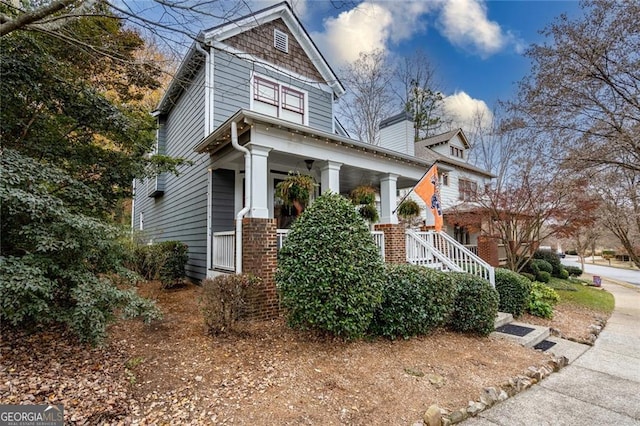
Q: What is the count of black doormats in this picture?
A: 2